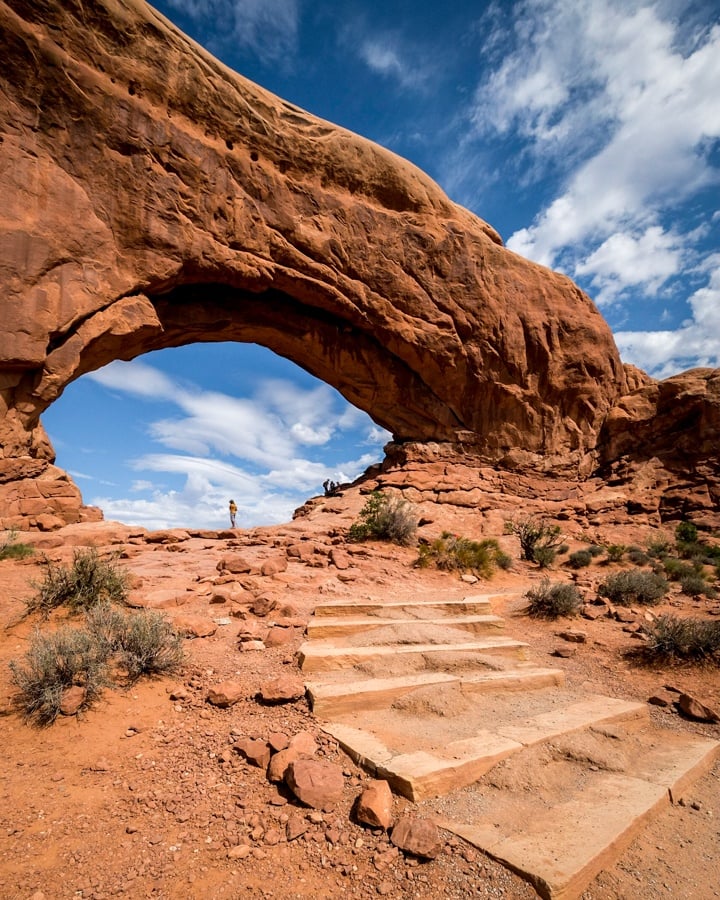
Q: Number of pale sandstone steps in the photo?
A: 6